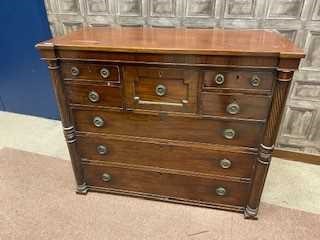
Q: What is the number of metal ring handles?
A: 13